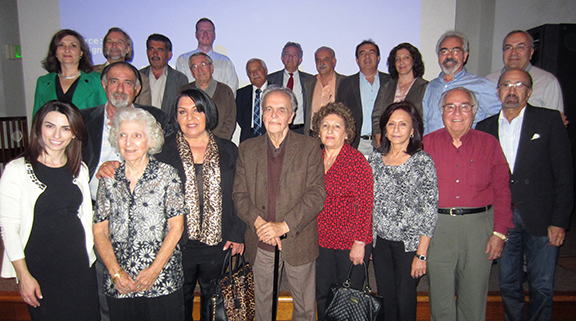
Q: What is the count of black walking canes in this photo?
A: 1